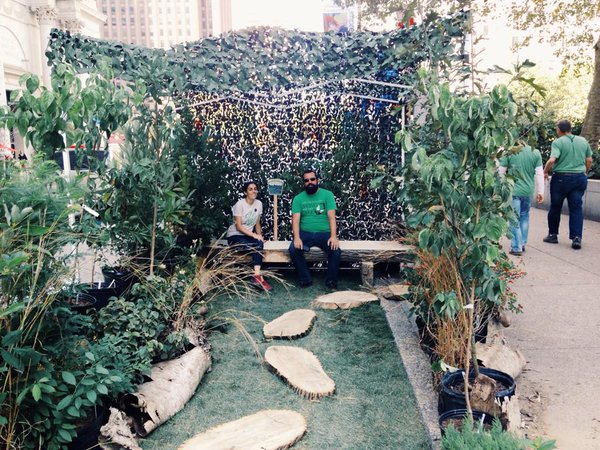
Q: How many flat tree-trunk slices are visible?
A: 5